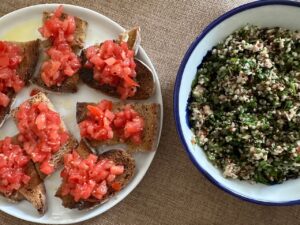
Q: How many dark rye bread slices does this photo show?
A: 7